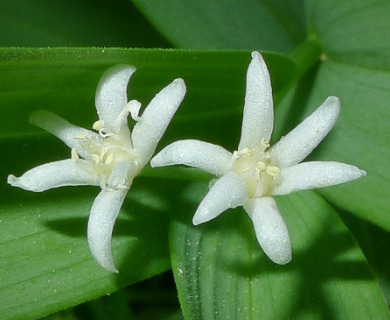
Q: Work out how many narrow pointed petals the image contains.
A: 11